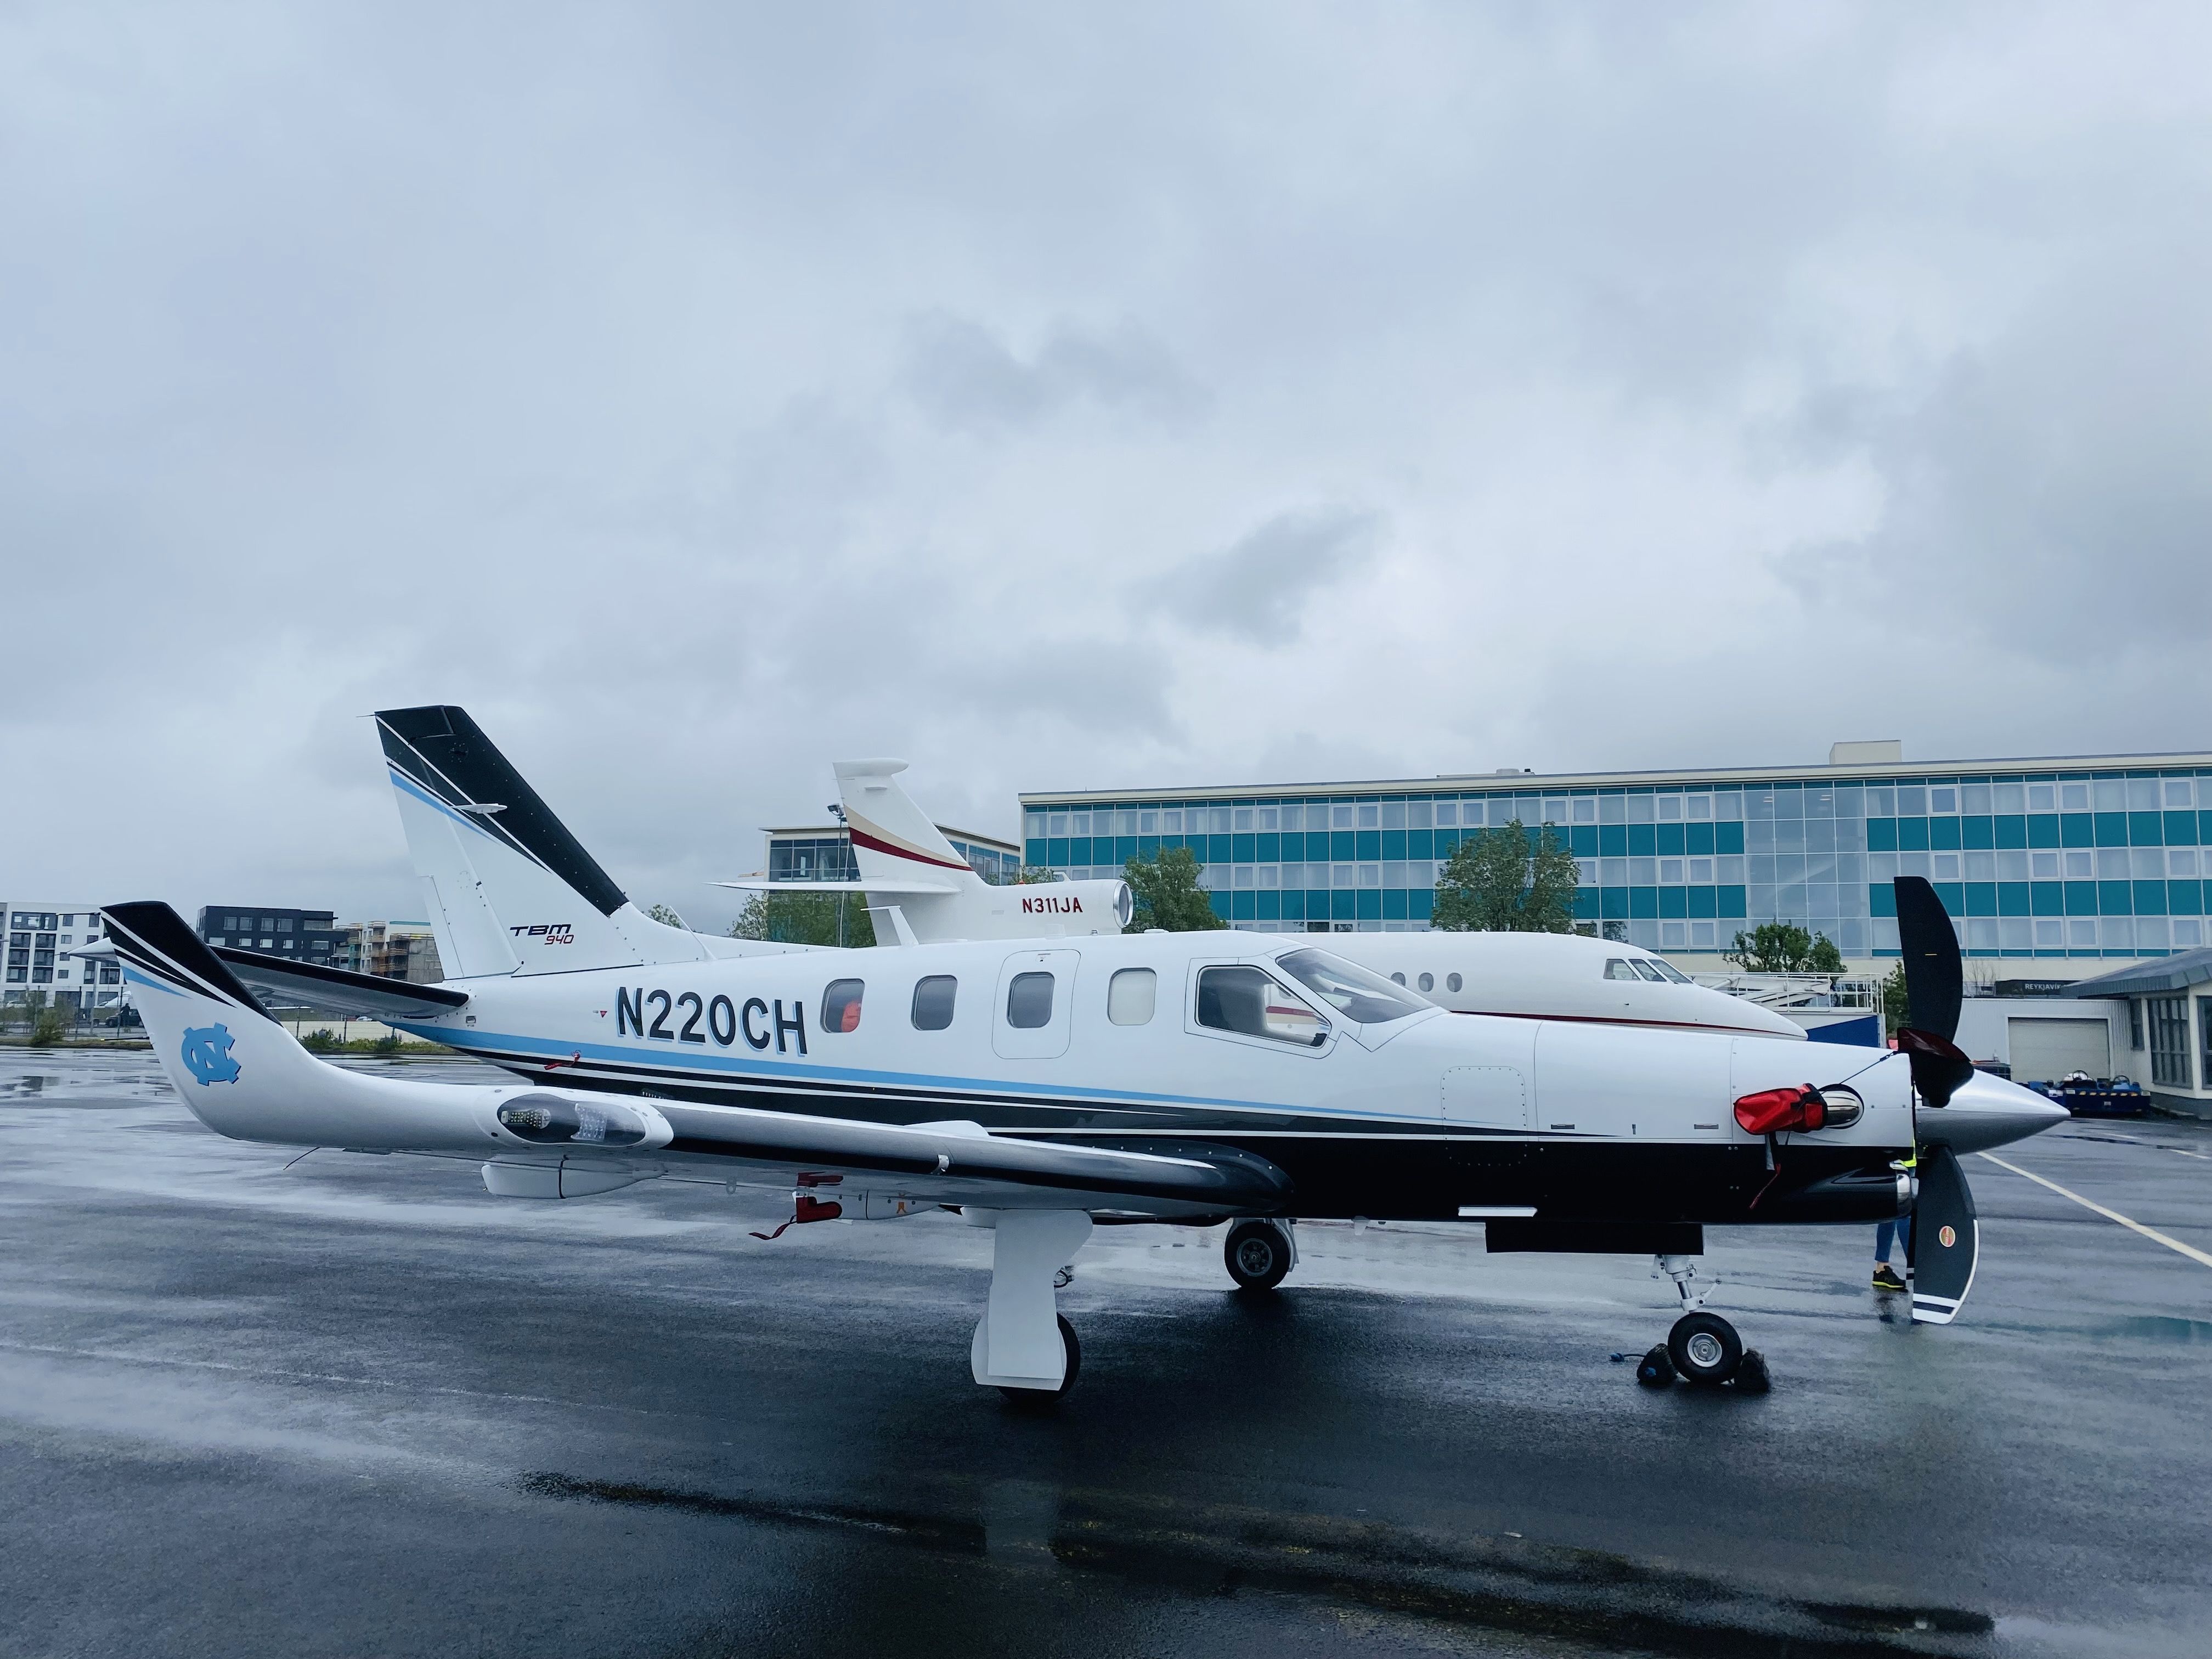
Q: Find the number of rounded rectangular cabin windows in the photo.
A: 4